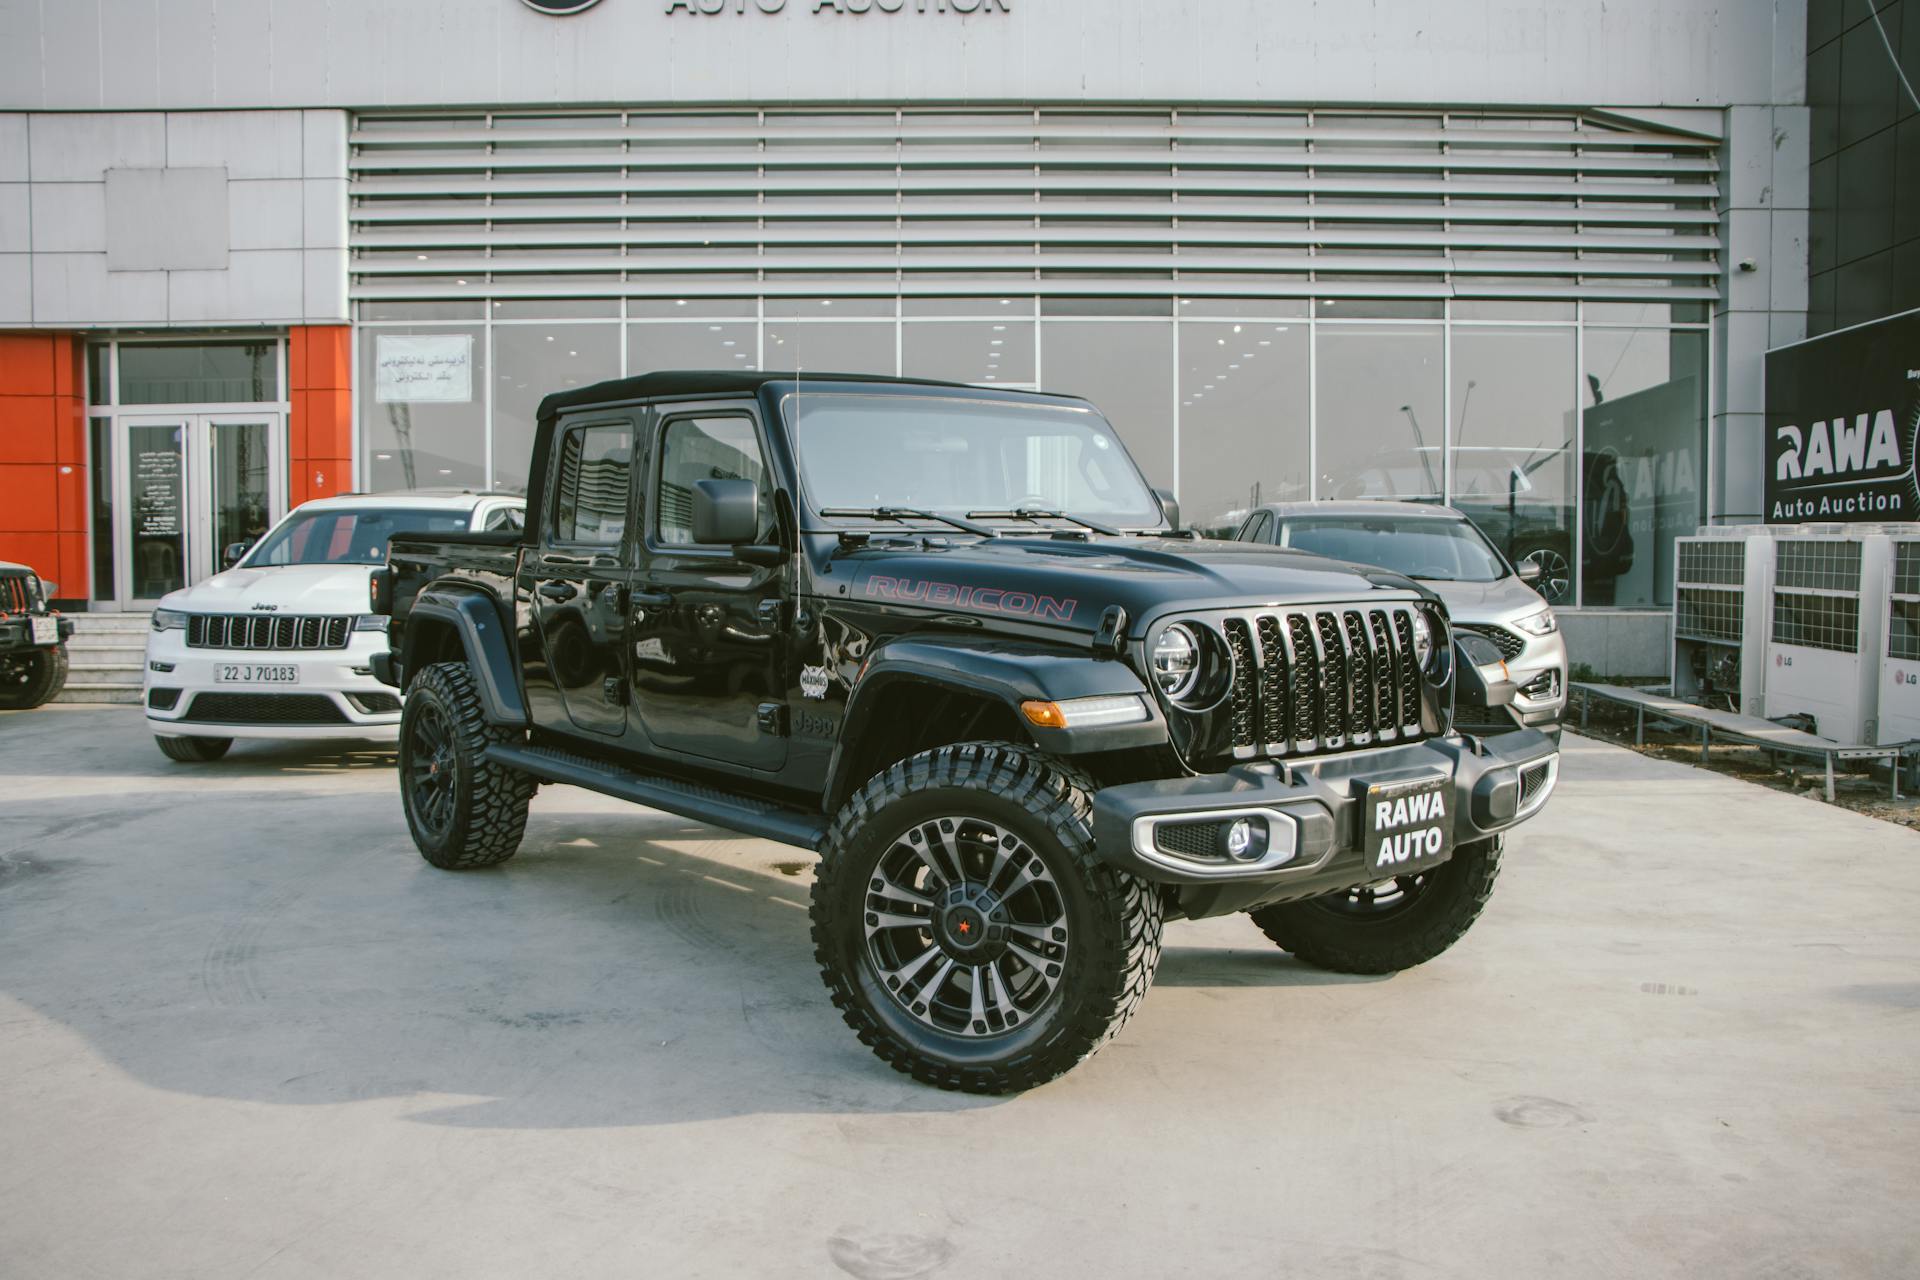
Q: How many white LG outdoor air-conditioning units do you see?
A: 3